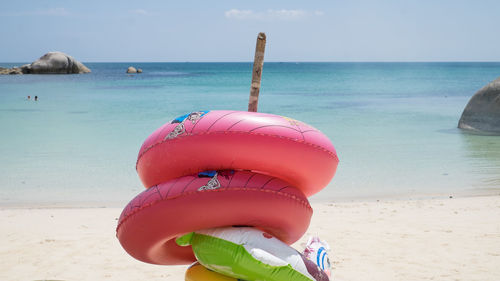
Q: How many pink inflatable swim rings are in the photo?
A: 2